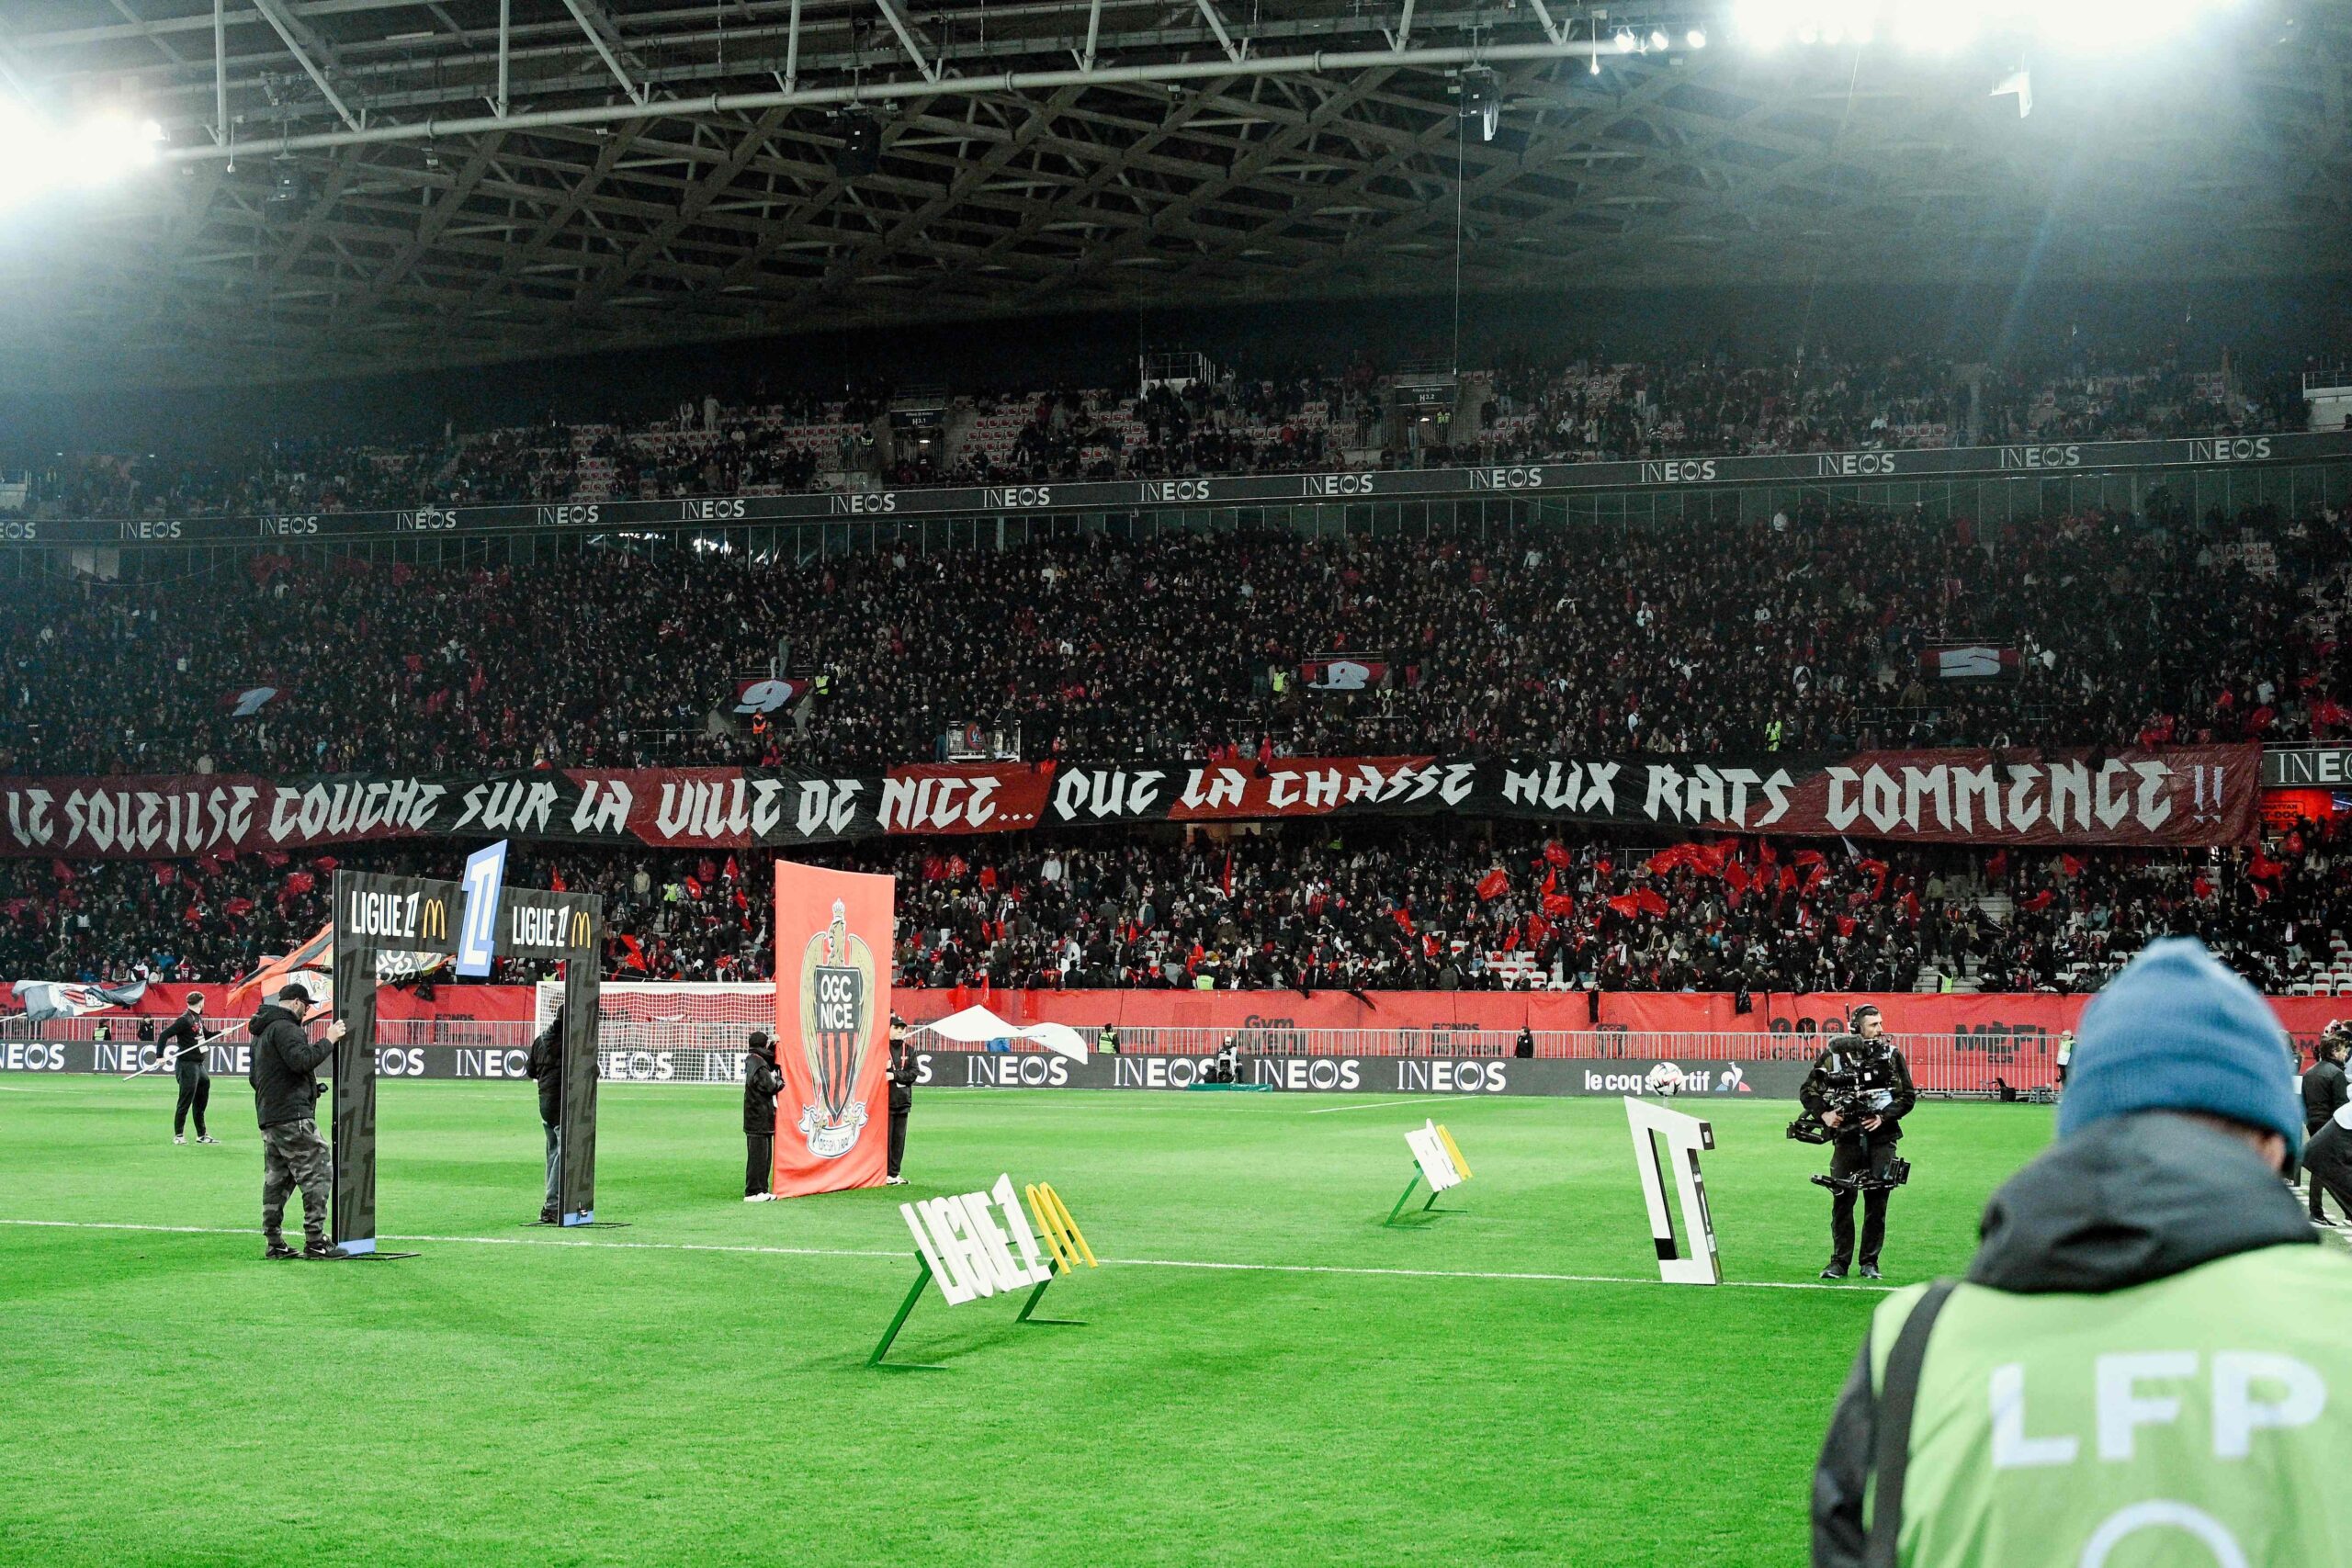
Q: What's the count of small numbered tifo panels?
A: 4